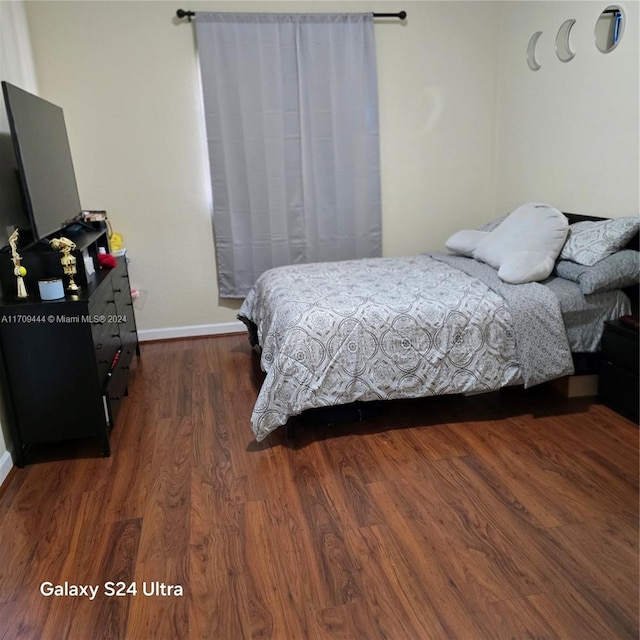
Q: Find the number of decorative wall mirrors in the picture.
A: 3